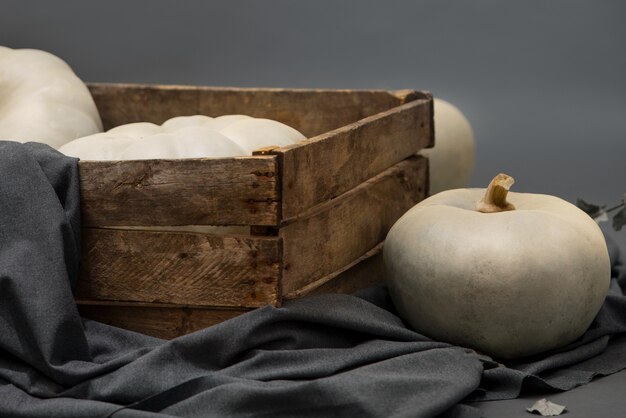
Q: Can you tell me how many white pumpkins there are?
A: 4